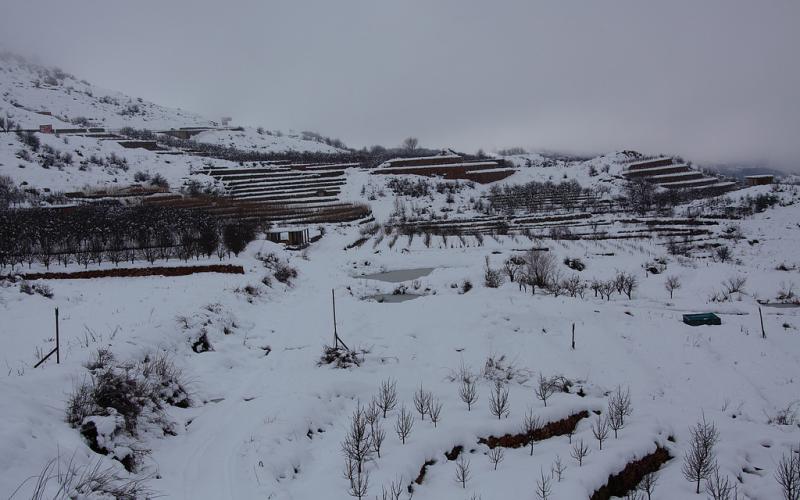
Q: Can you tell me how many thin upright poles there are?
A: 4